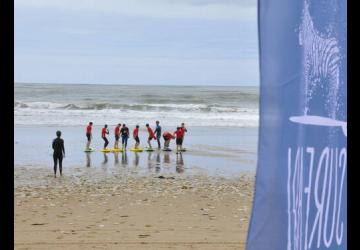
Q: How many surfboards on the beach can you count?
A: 7